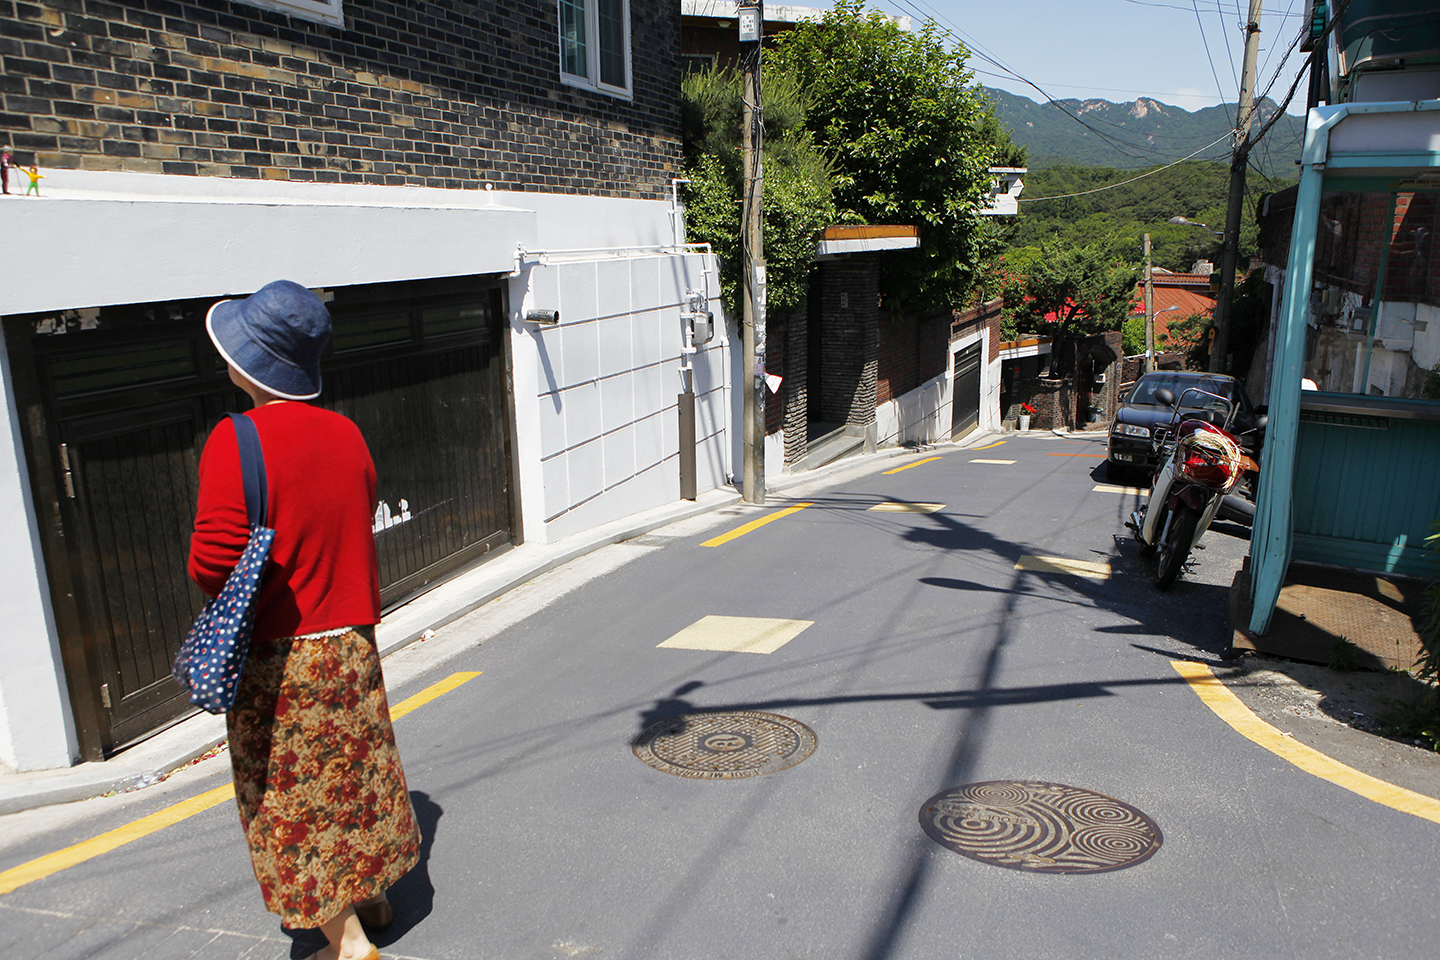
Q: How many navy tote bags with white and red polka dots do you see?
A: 1